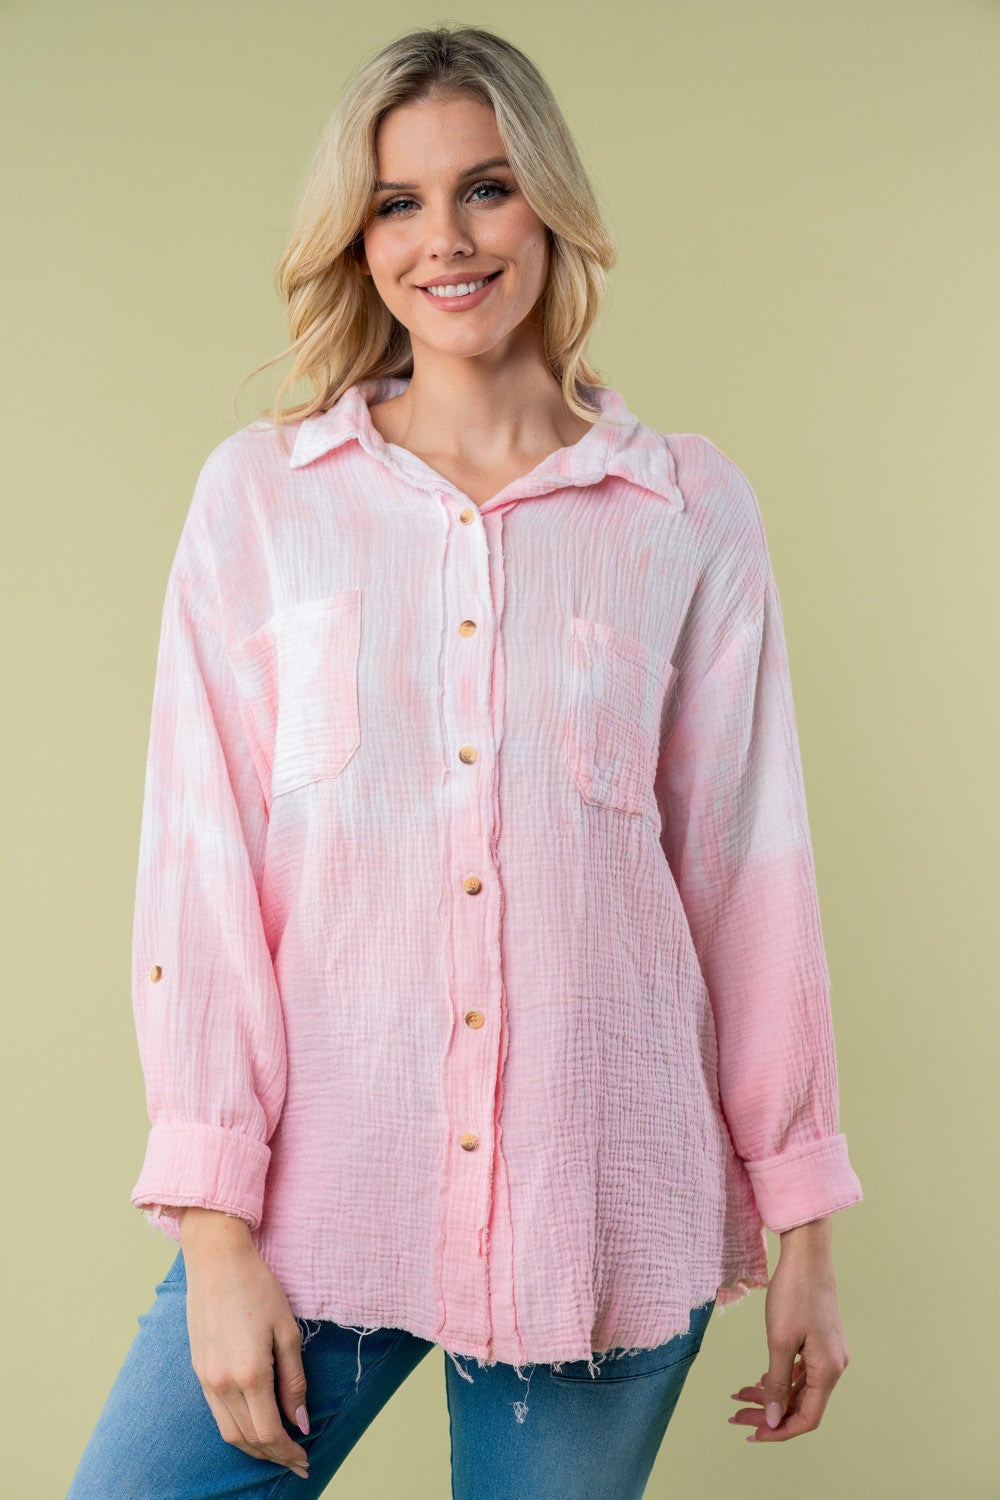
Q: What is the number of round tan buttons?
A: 7